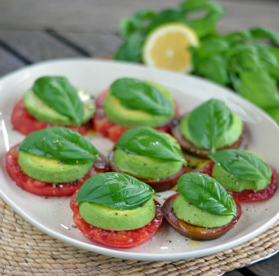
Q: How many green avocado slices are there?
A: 8